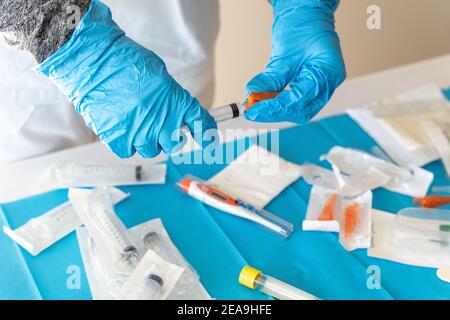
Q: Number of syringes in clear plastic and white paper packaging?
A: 5